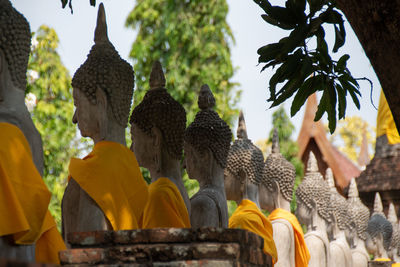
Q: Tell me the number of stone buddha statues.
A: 11